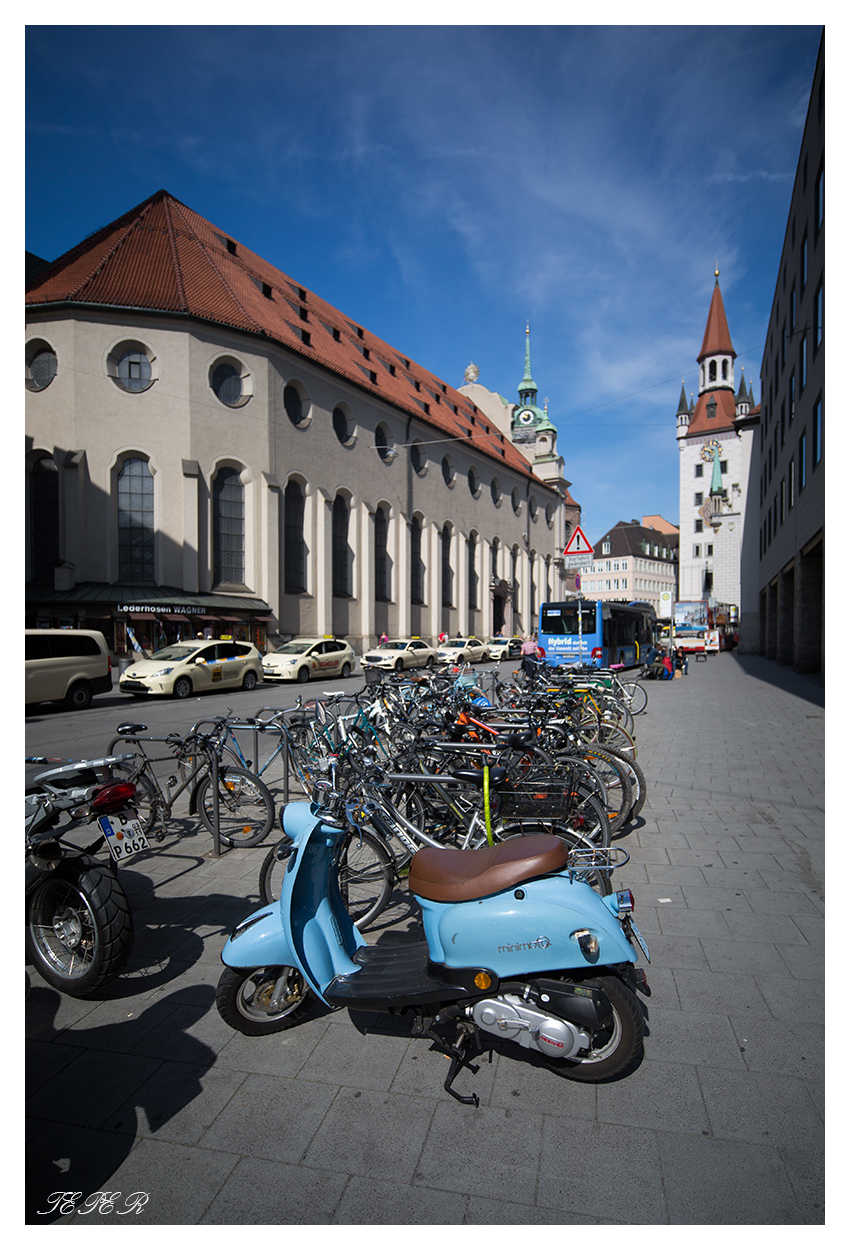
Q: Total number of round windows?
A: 13